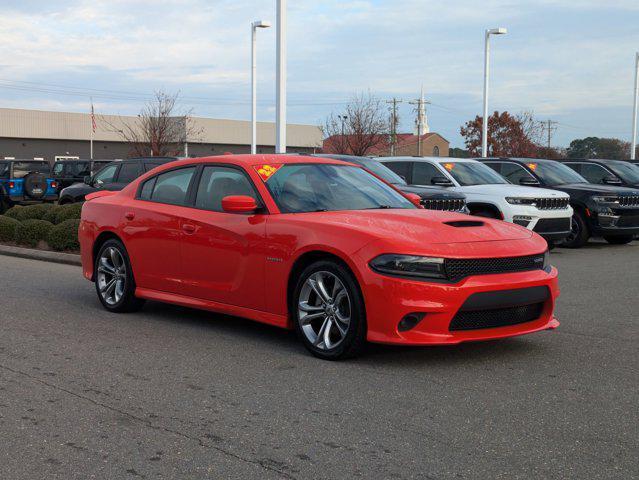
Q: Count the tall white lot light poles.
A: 4